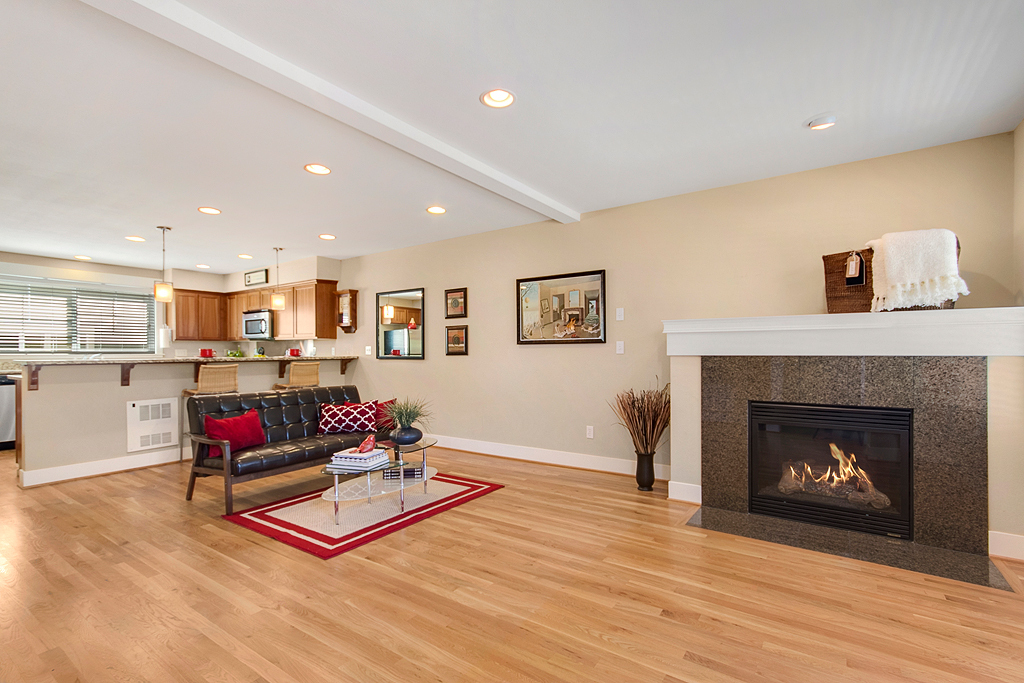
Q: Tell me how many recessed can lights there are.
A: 10